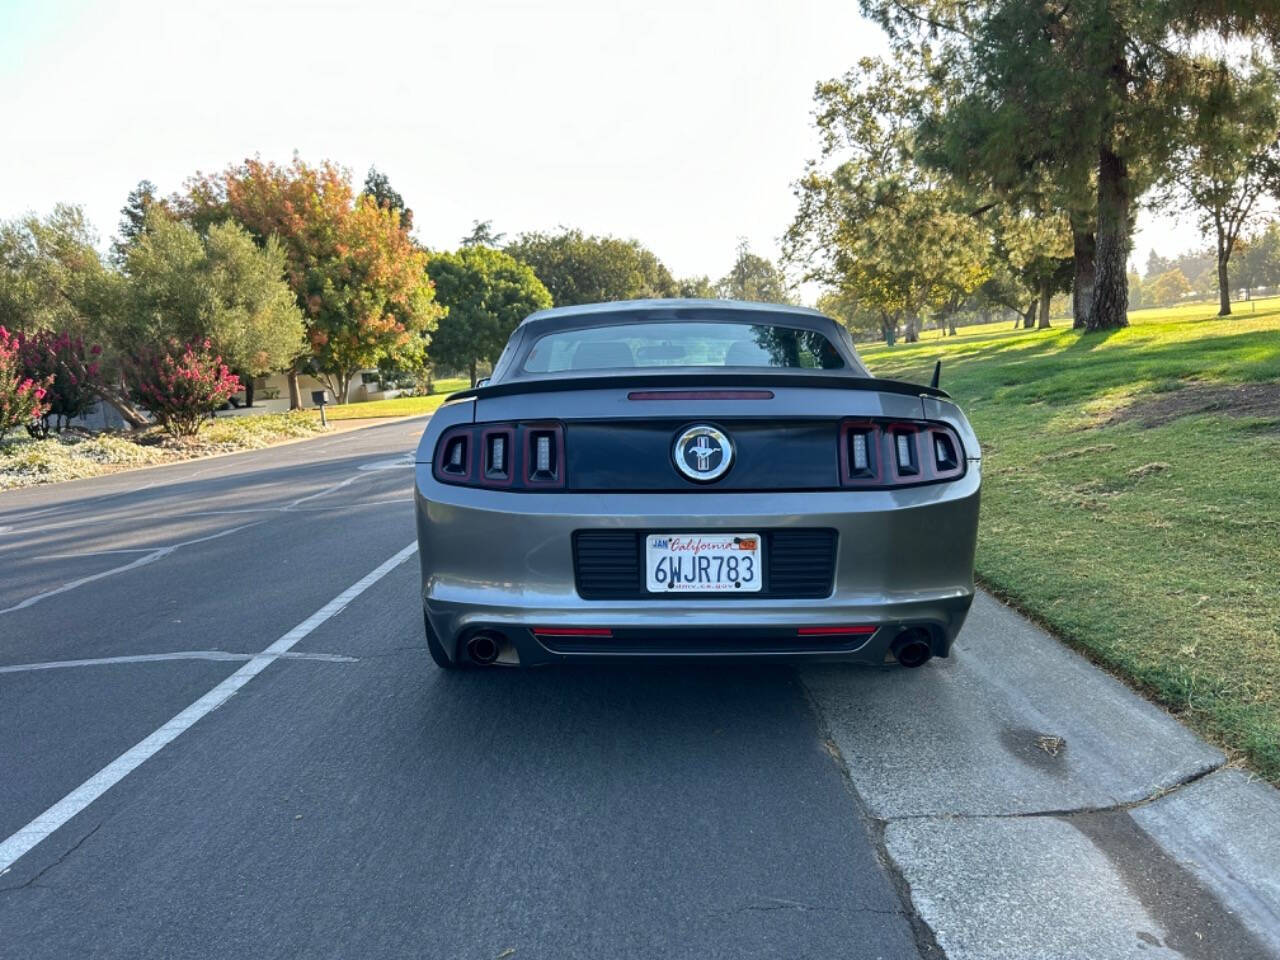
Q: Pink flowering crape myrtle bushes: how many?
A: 3